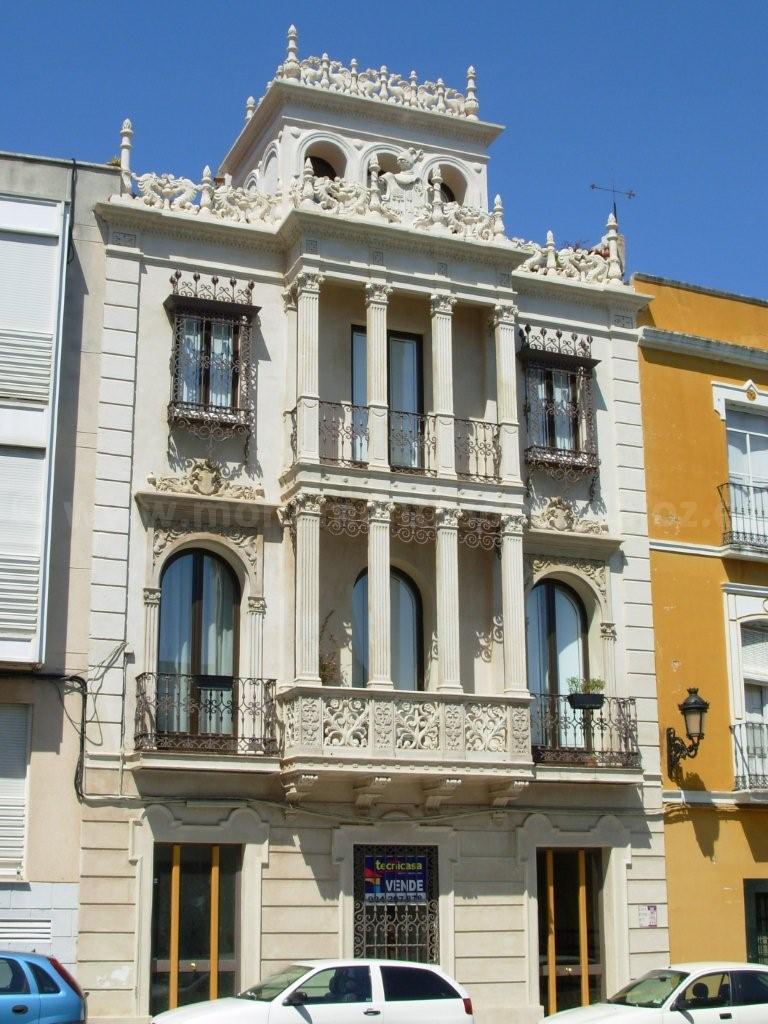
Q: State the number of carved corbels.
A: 4